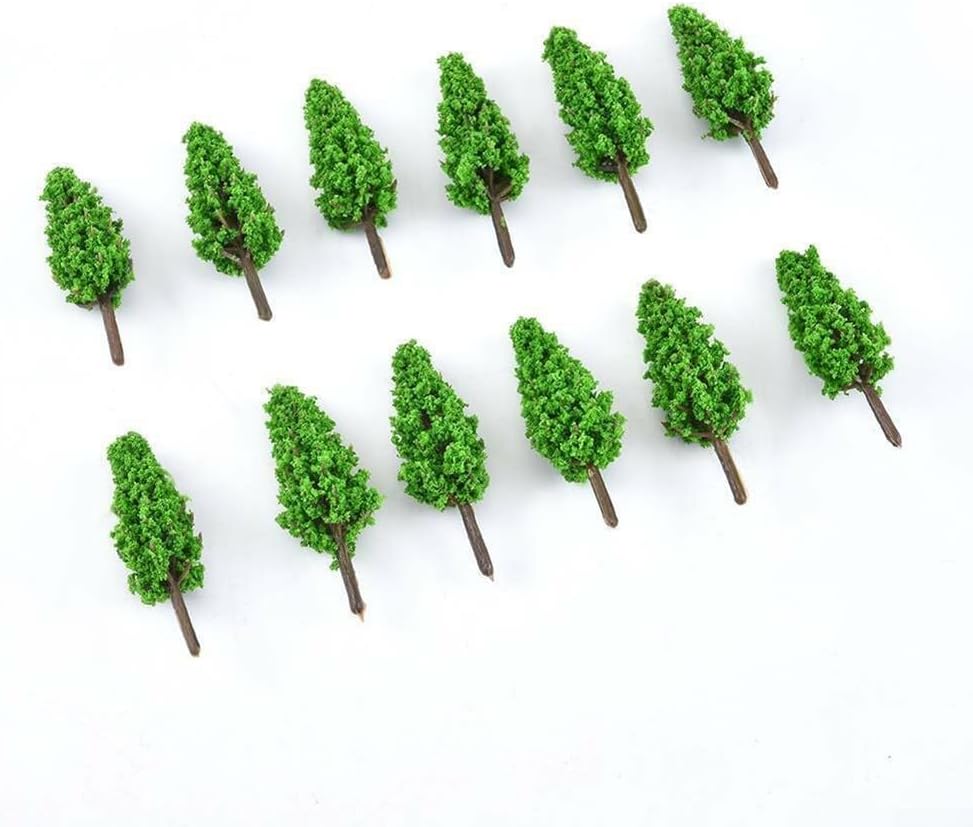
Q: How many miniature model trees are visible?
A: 12